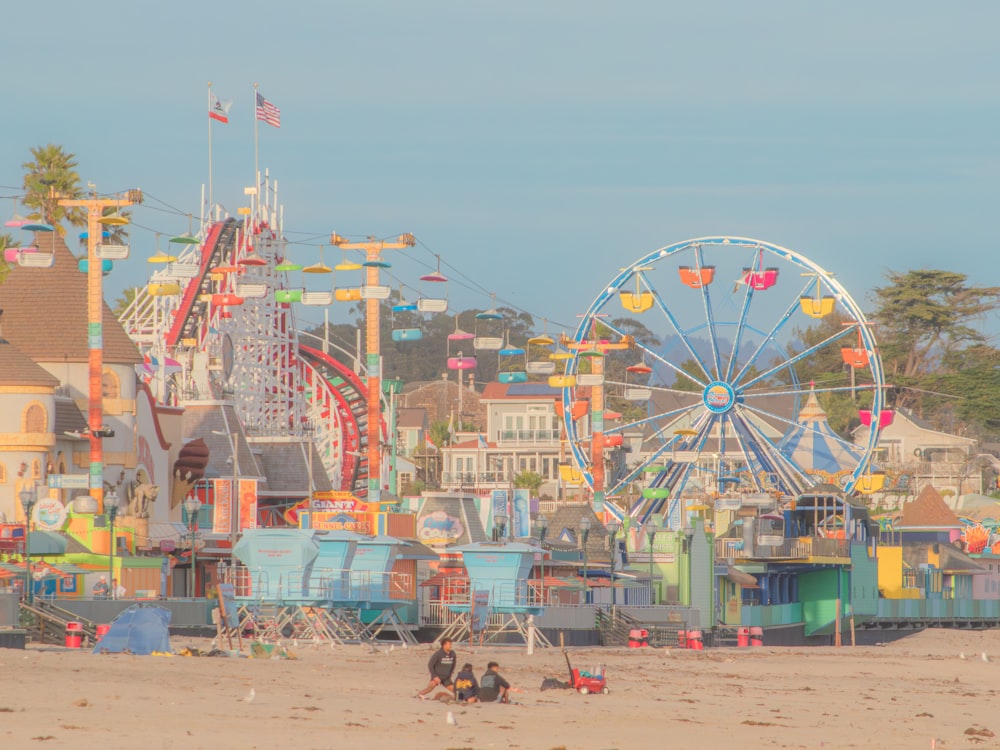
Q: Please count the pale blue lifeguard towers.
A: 4